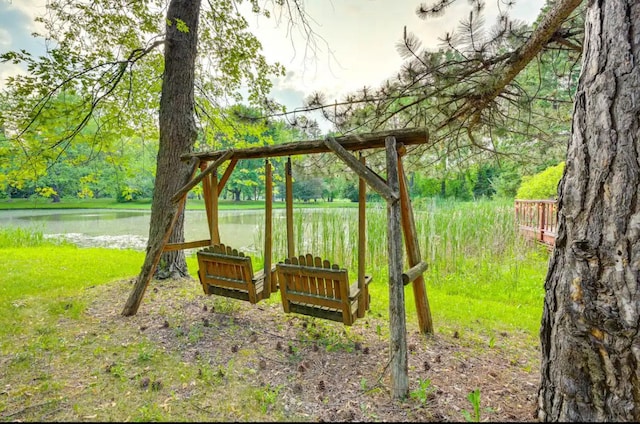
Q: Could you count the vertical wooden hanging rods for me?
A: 4